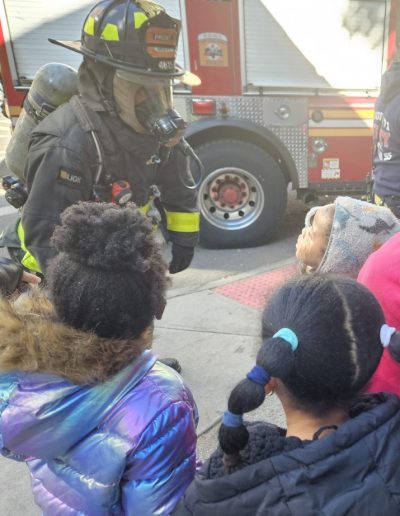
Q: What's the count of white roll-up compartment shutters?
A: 2